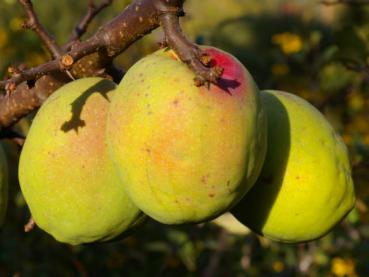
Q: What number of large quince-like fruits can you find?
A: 3